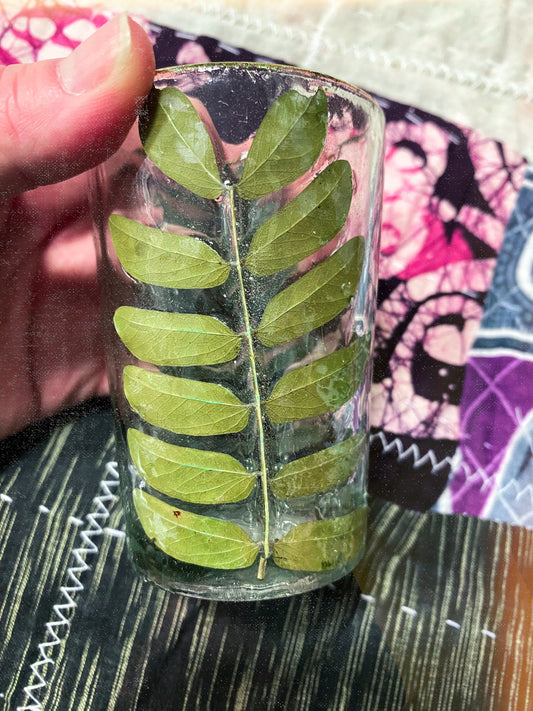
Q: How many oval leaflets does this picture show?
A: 12